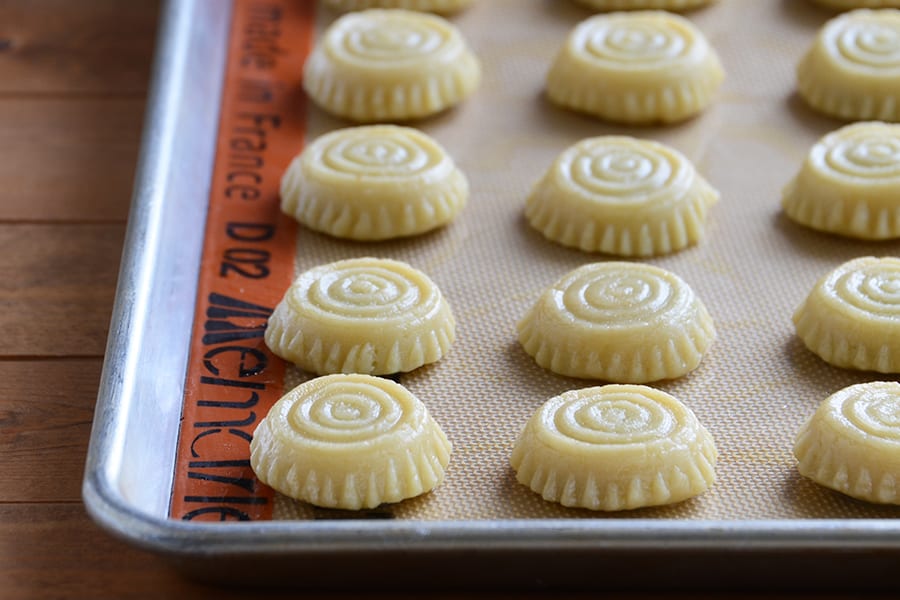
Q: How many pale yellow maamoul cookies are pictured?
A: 15